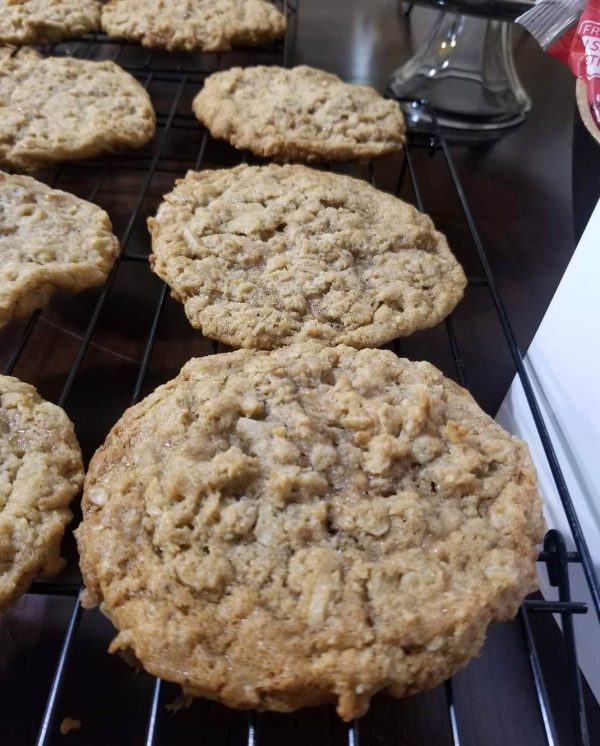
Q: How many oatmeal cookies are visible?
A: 8